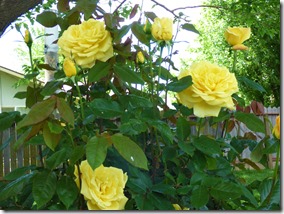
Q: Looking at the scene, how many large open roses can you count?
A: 3